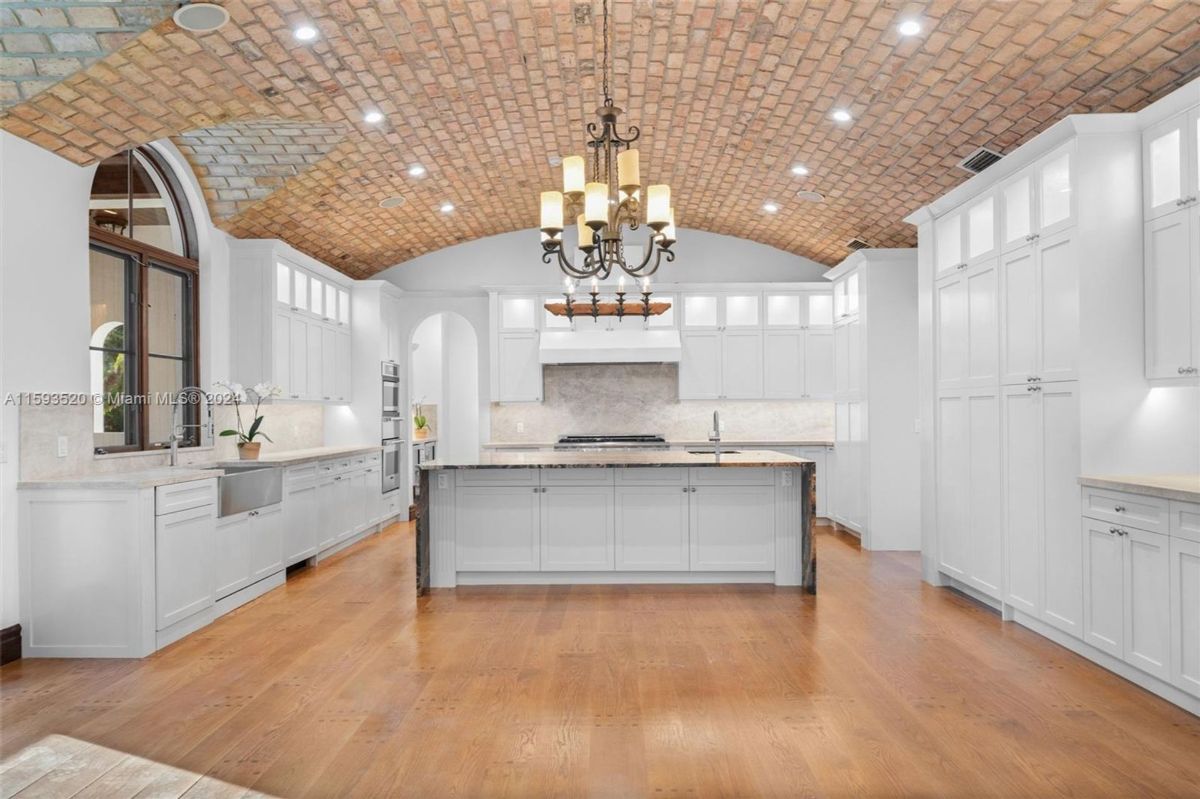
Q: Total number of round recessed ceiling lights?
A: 8